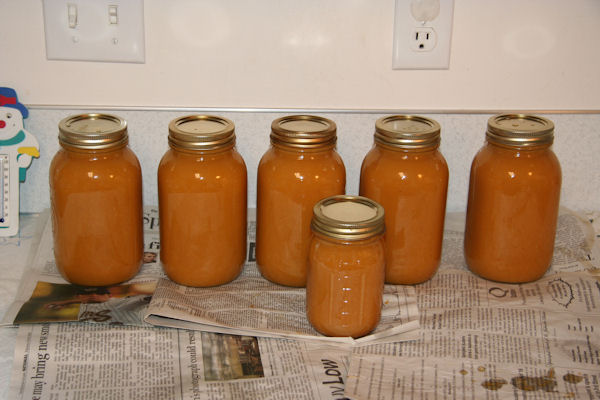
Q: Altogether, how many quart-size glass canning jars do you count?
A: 5